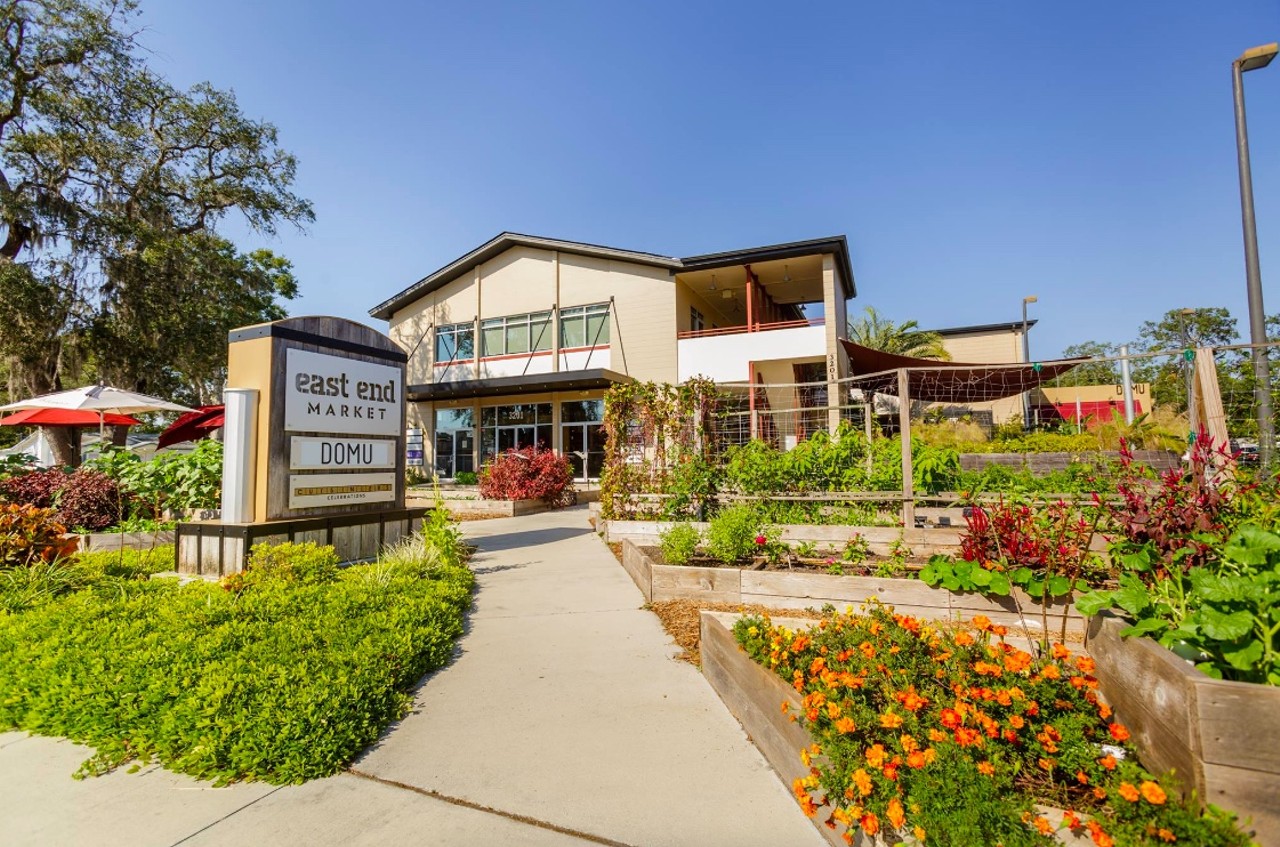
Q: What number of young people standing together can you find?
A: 0